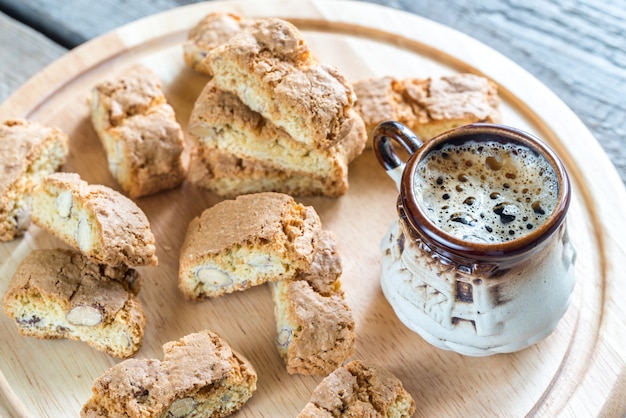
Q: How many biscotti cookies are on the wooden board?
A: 13